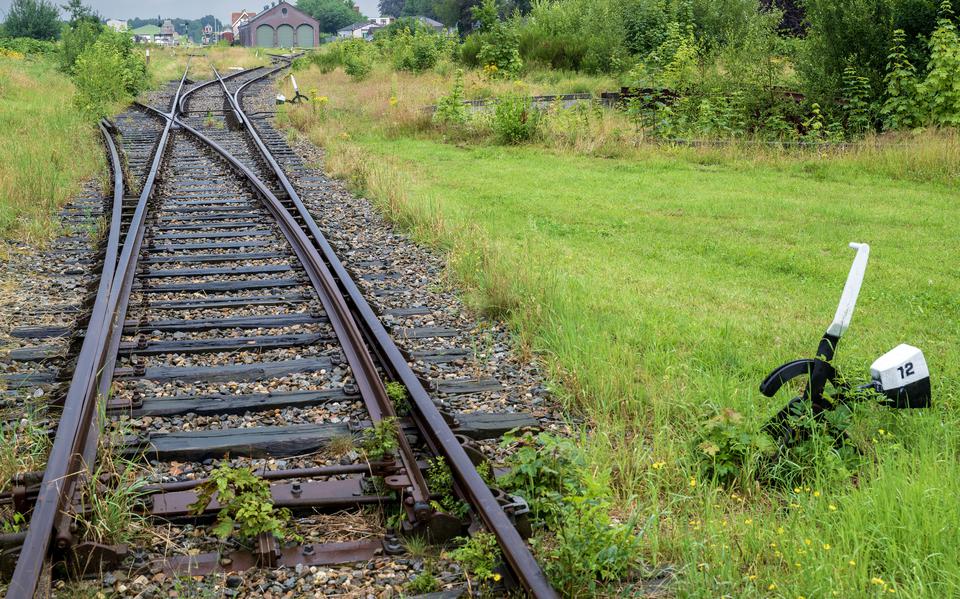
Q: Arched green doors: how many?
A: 3